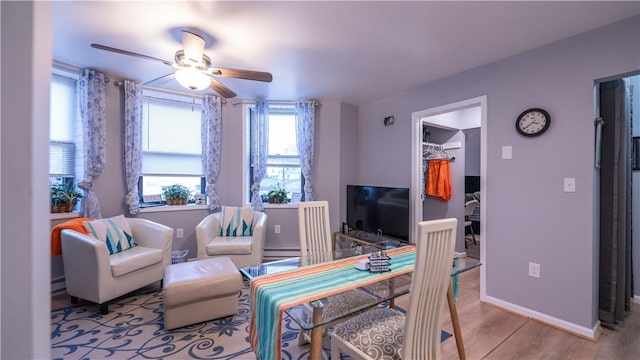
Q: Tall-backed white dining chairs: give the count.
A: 2